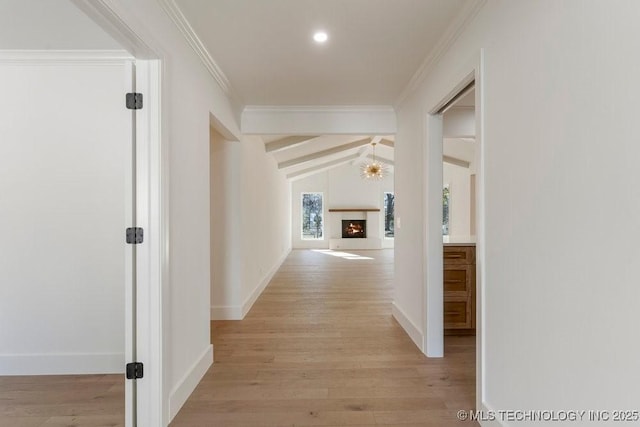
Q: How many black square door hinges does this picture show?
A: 3